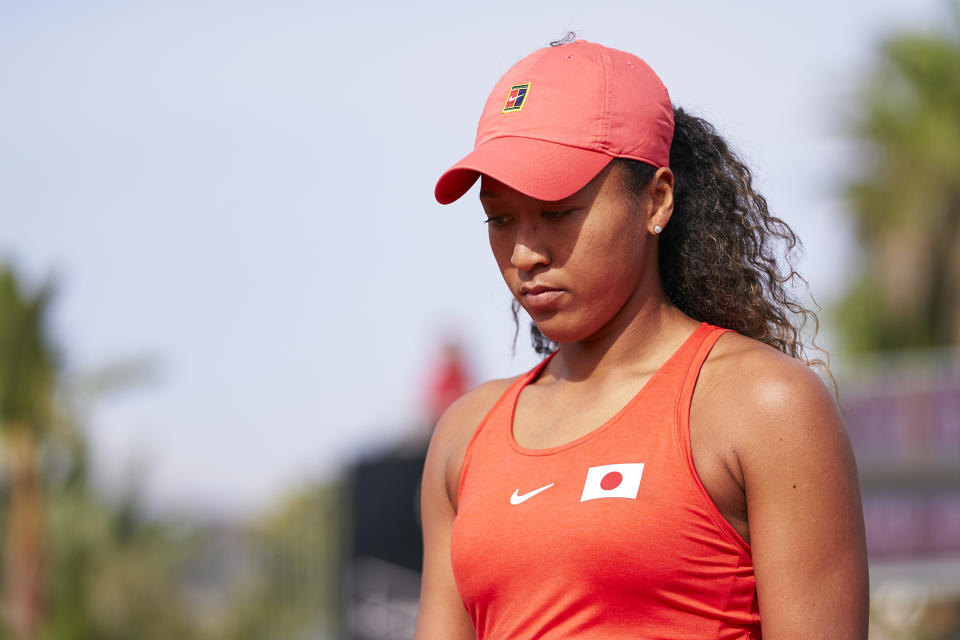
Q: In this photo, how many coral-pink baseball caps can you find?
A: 1